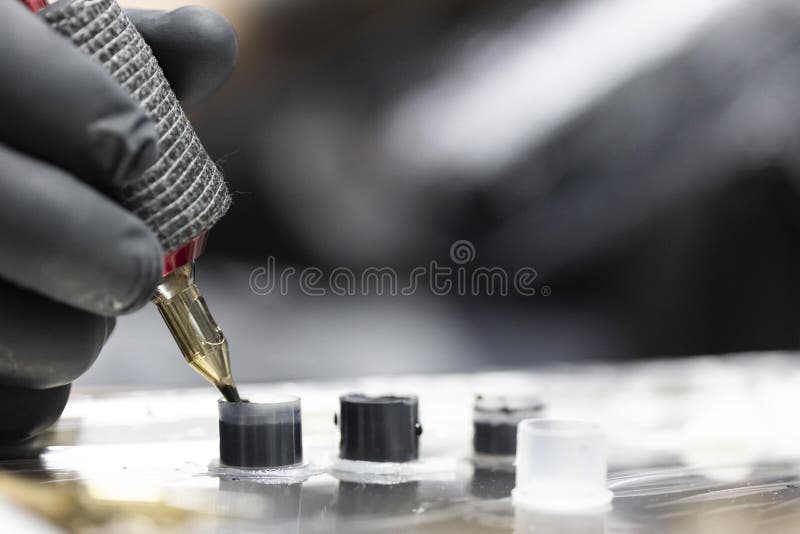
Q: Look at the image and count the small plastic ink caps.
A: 4